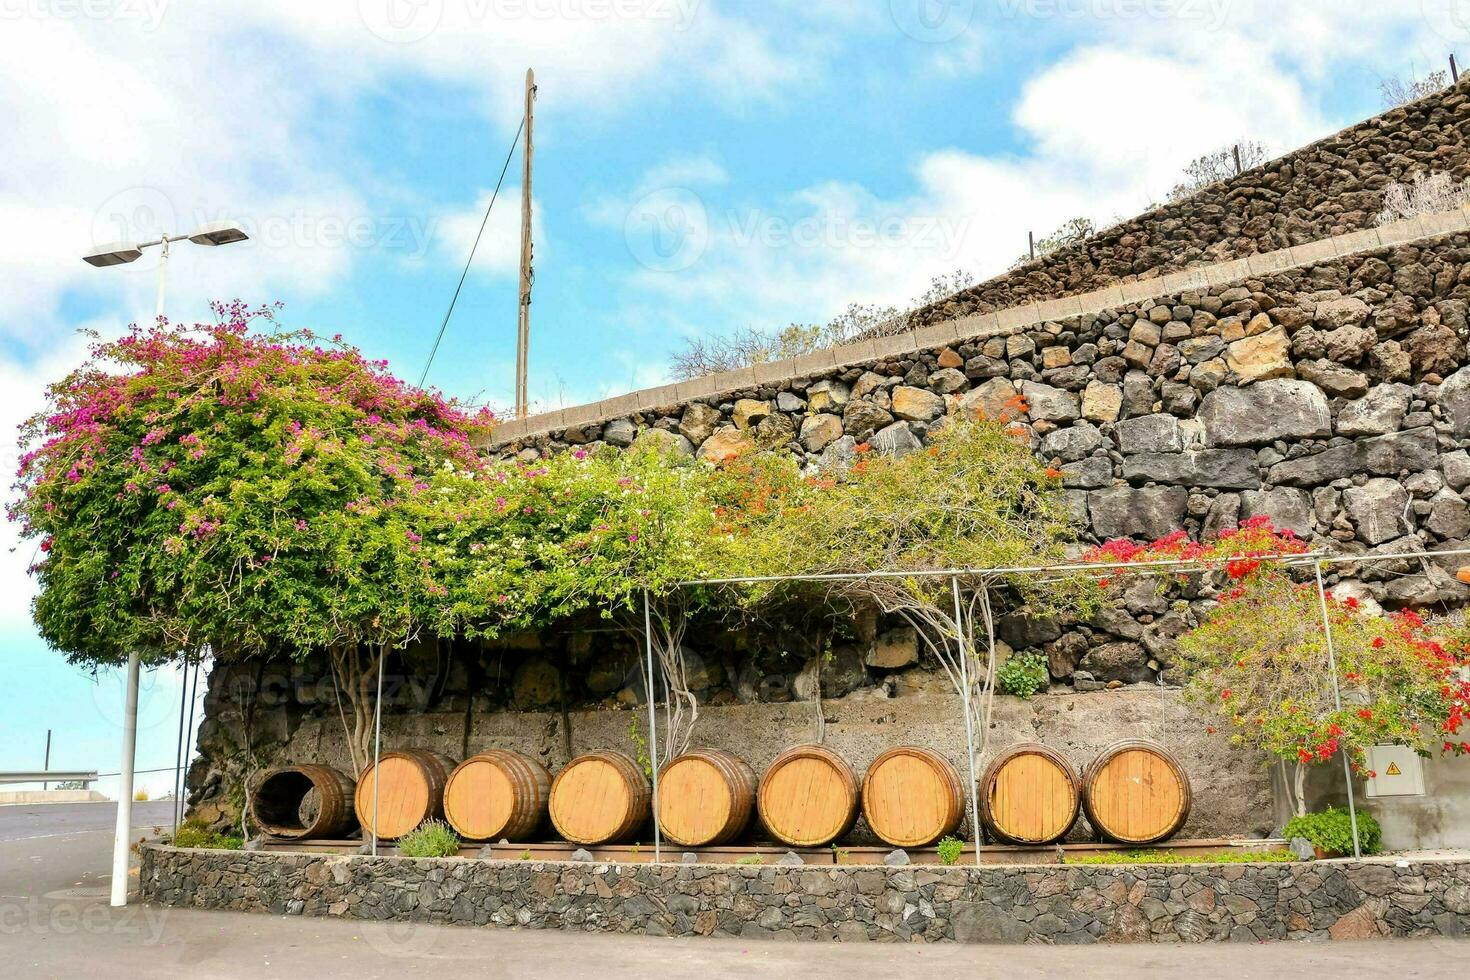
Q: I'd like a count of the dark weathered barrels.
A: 1